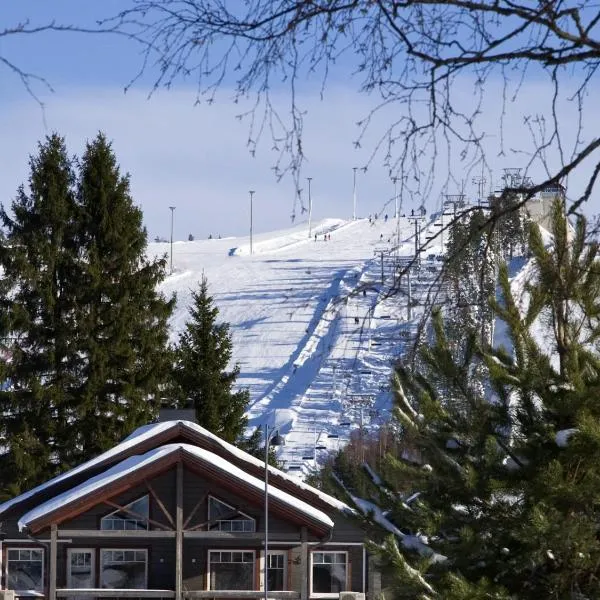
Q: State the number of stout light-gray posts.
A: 3